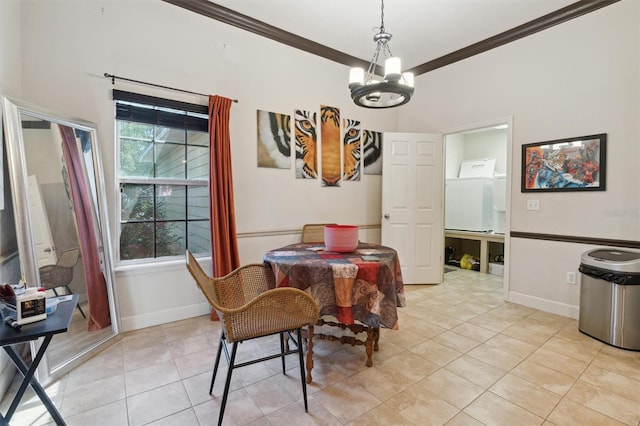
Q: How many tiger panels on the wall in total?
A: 5